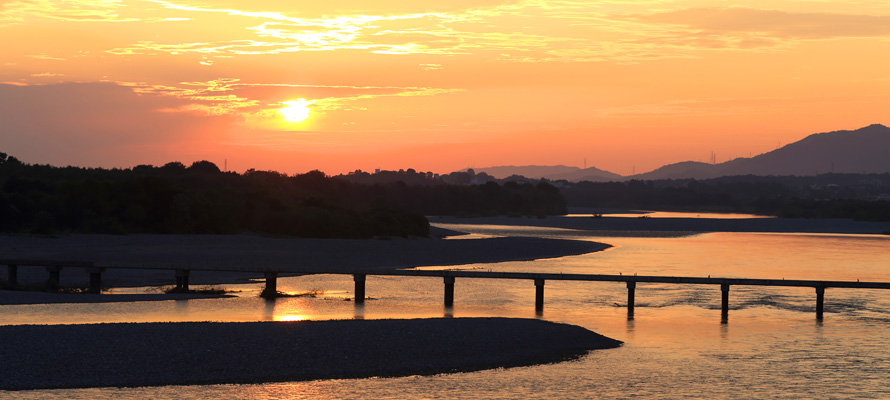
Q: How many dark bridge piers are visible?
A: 11